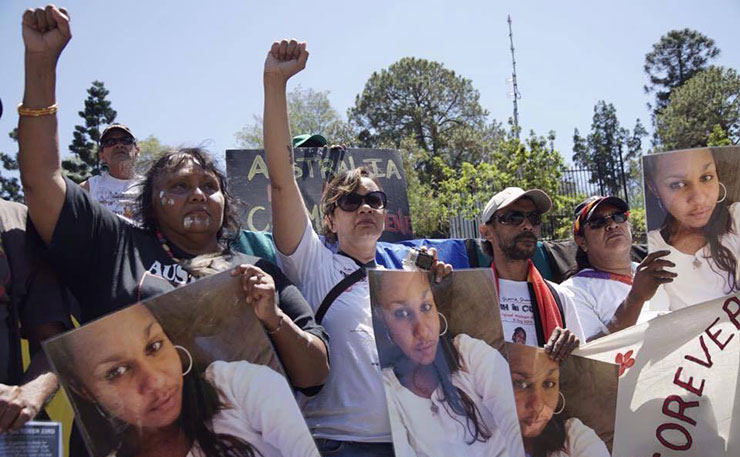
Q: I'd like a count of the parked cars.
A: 0